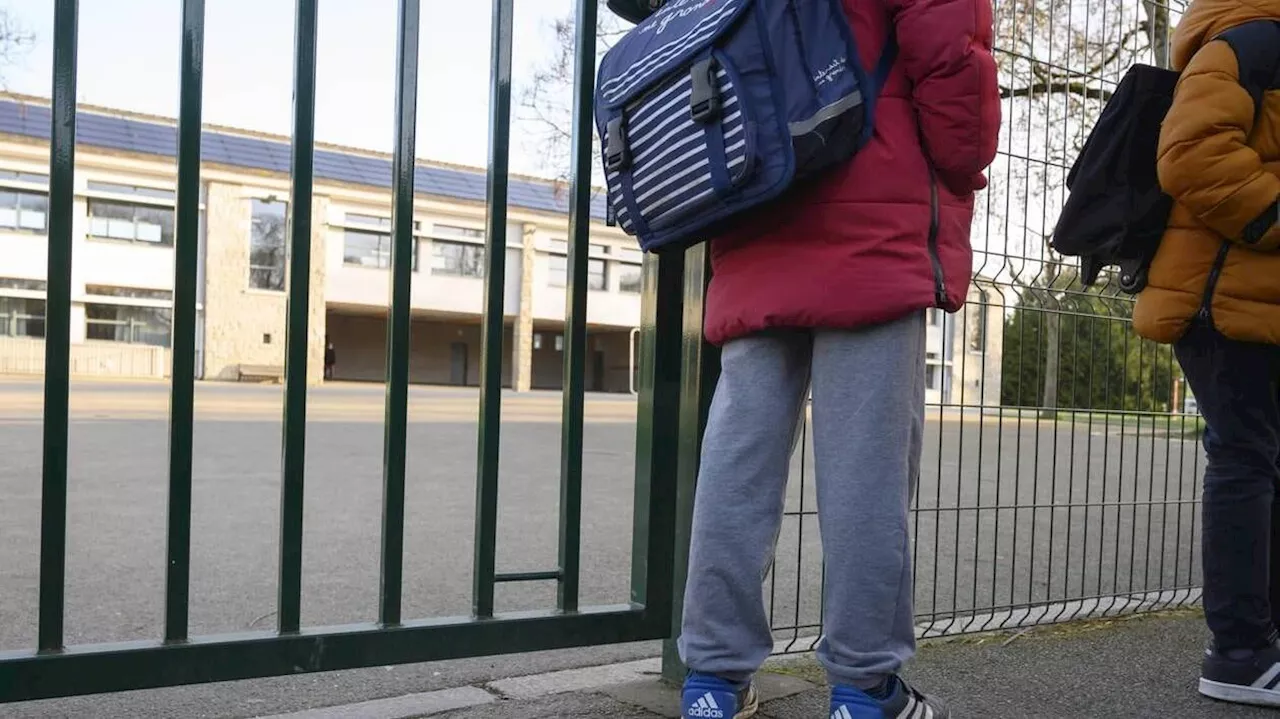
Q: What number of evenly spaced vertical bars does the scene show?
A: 6